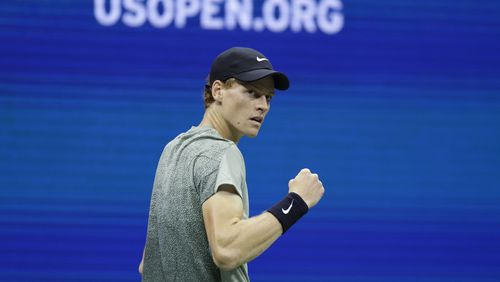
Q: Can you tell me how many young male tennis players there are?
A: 1